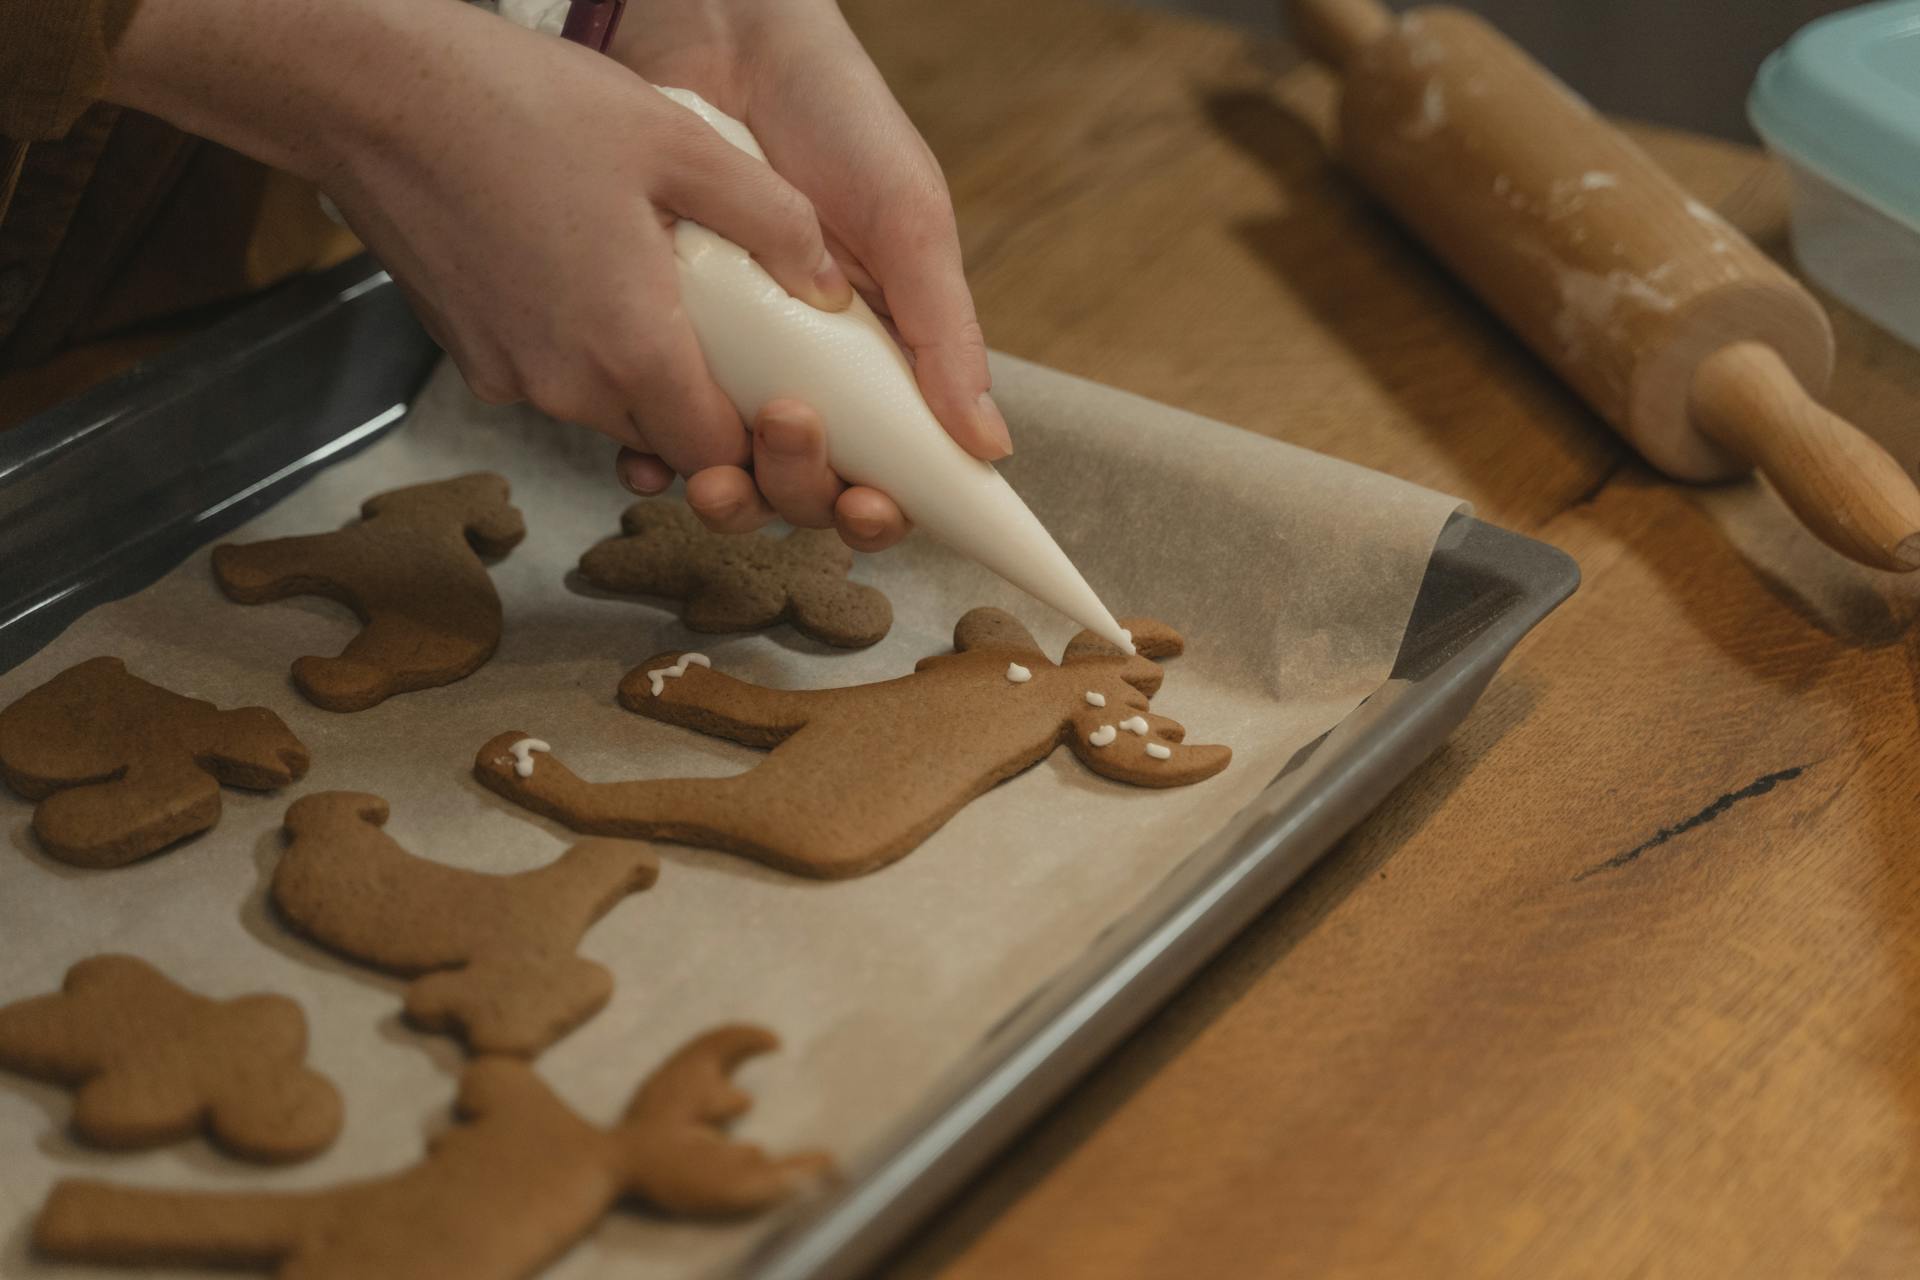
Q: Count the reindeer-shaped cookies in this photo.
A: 2